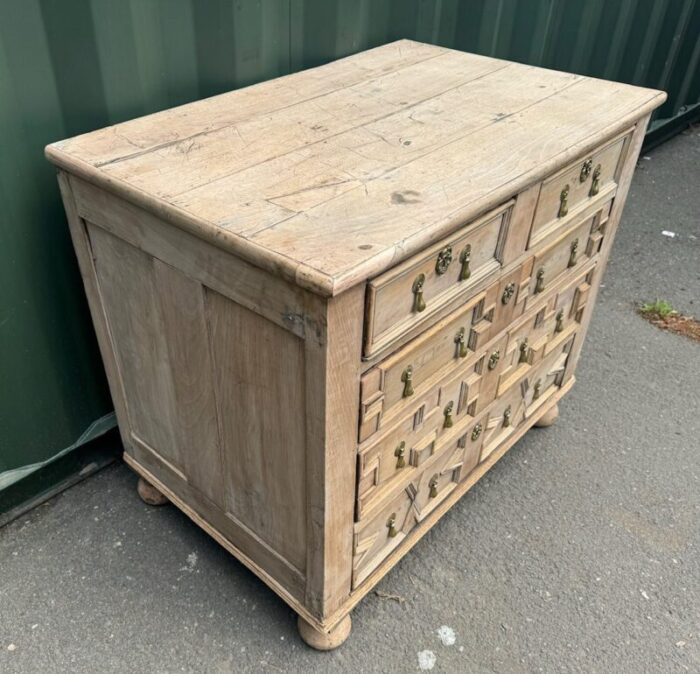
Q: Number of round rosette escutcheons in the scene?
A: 5